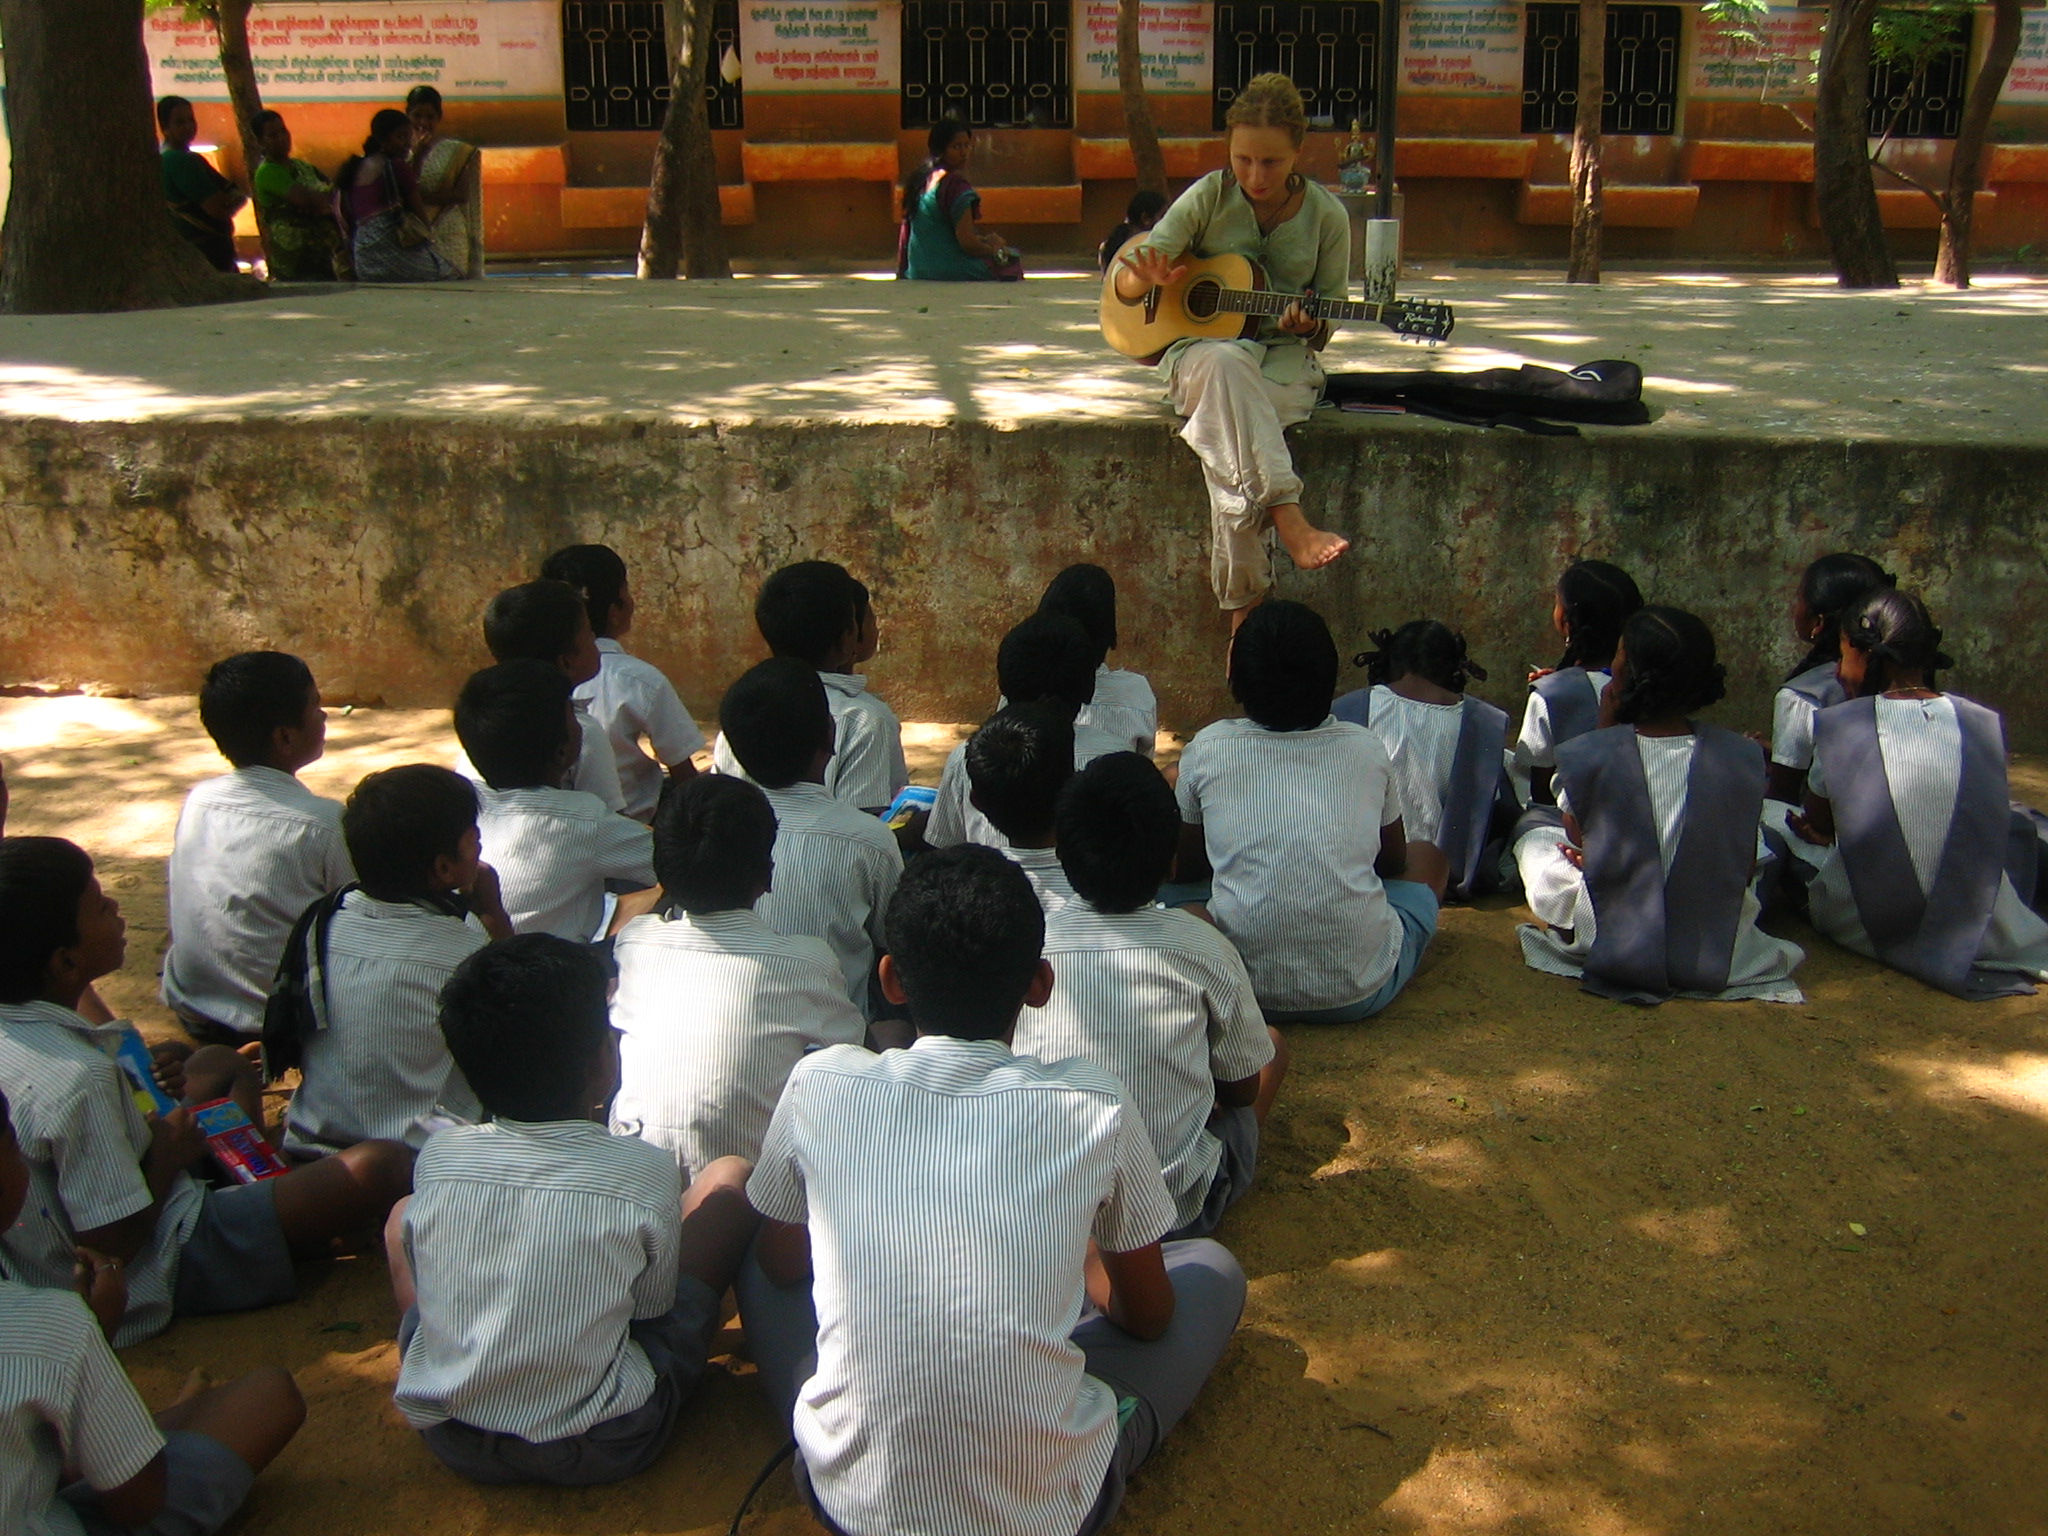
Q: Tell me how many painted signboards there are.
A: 6